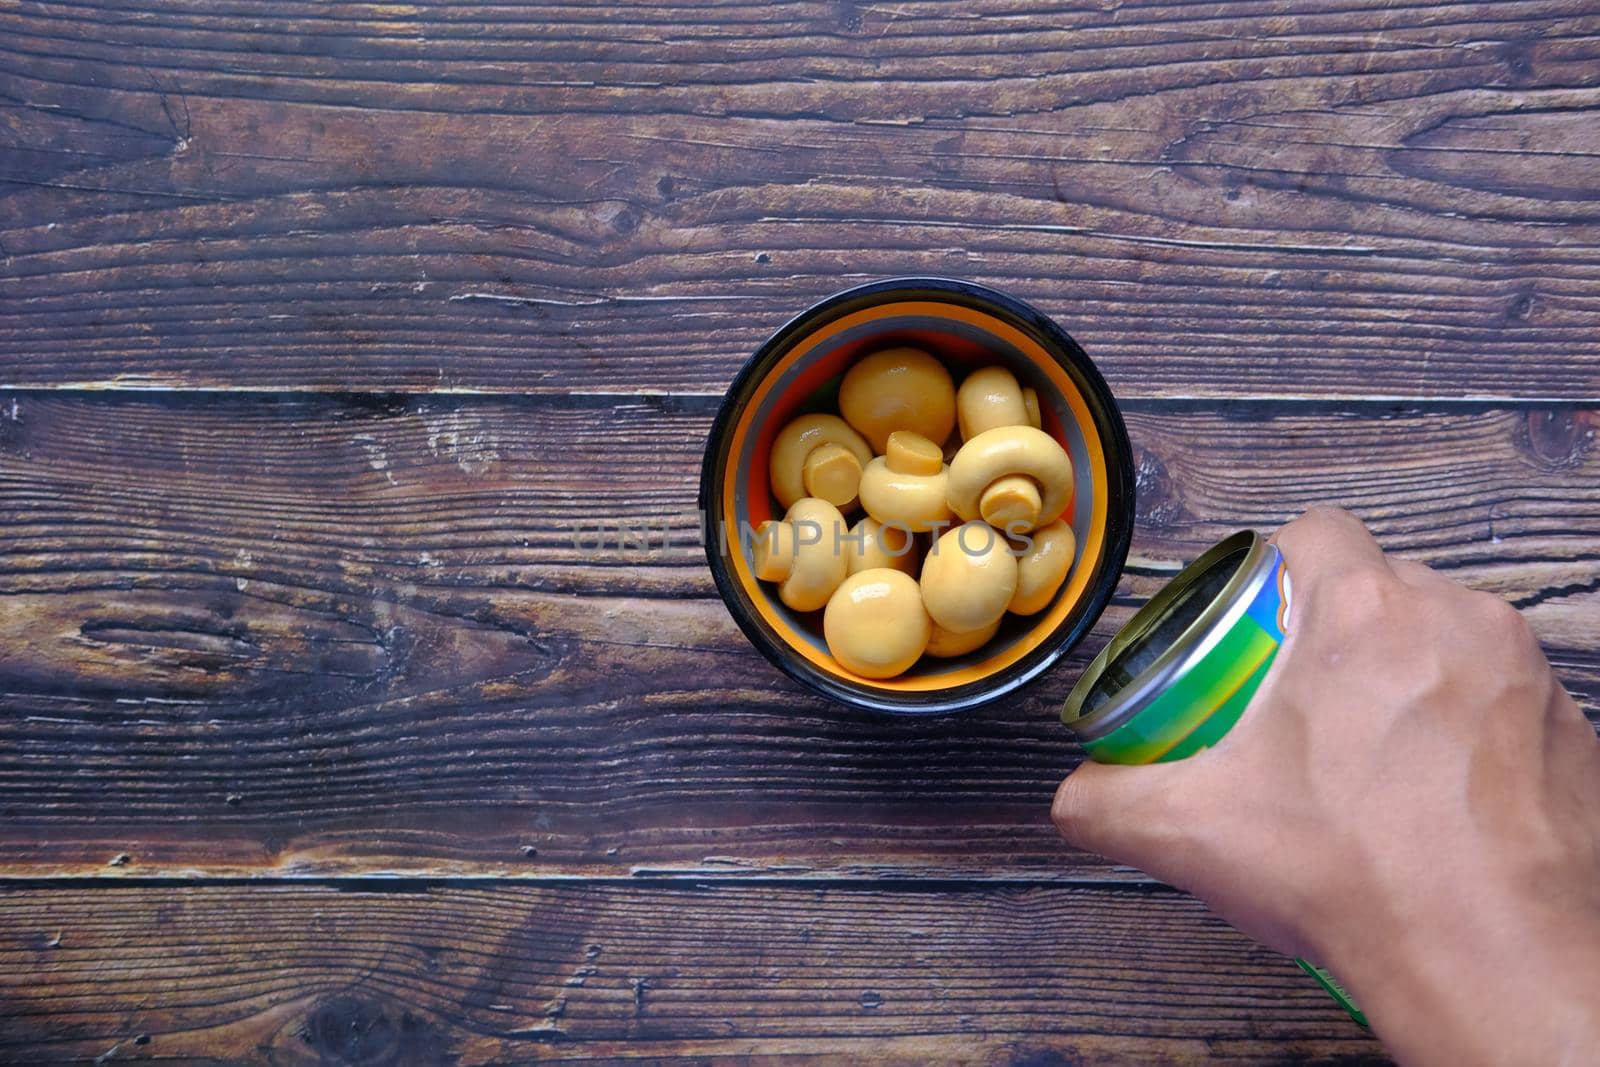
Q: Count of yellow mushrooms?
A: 11